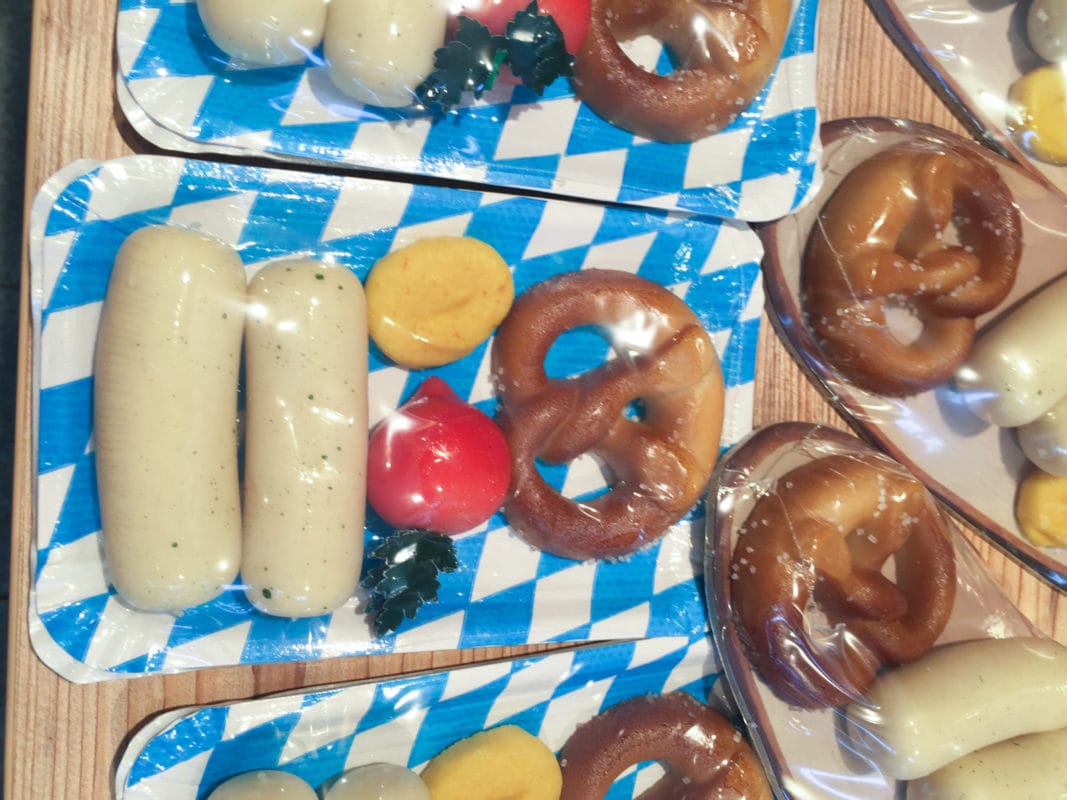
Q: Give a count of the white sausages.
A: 11